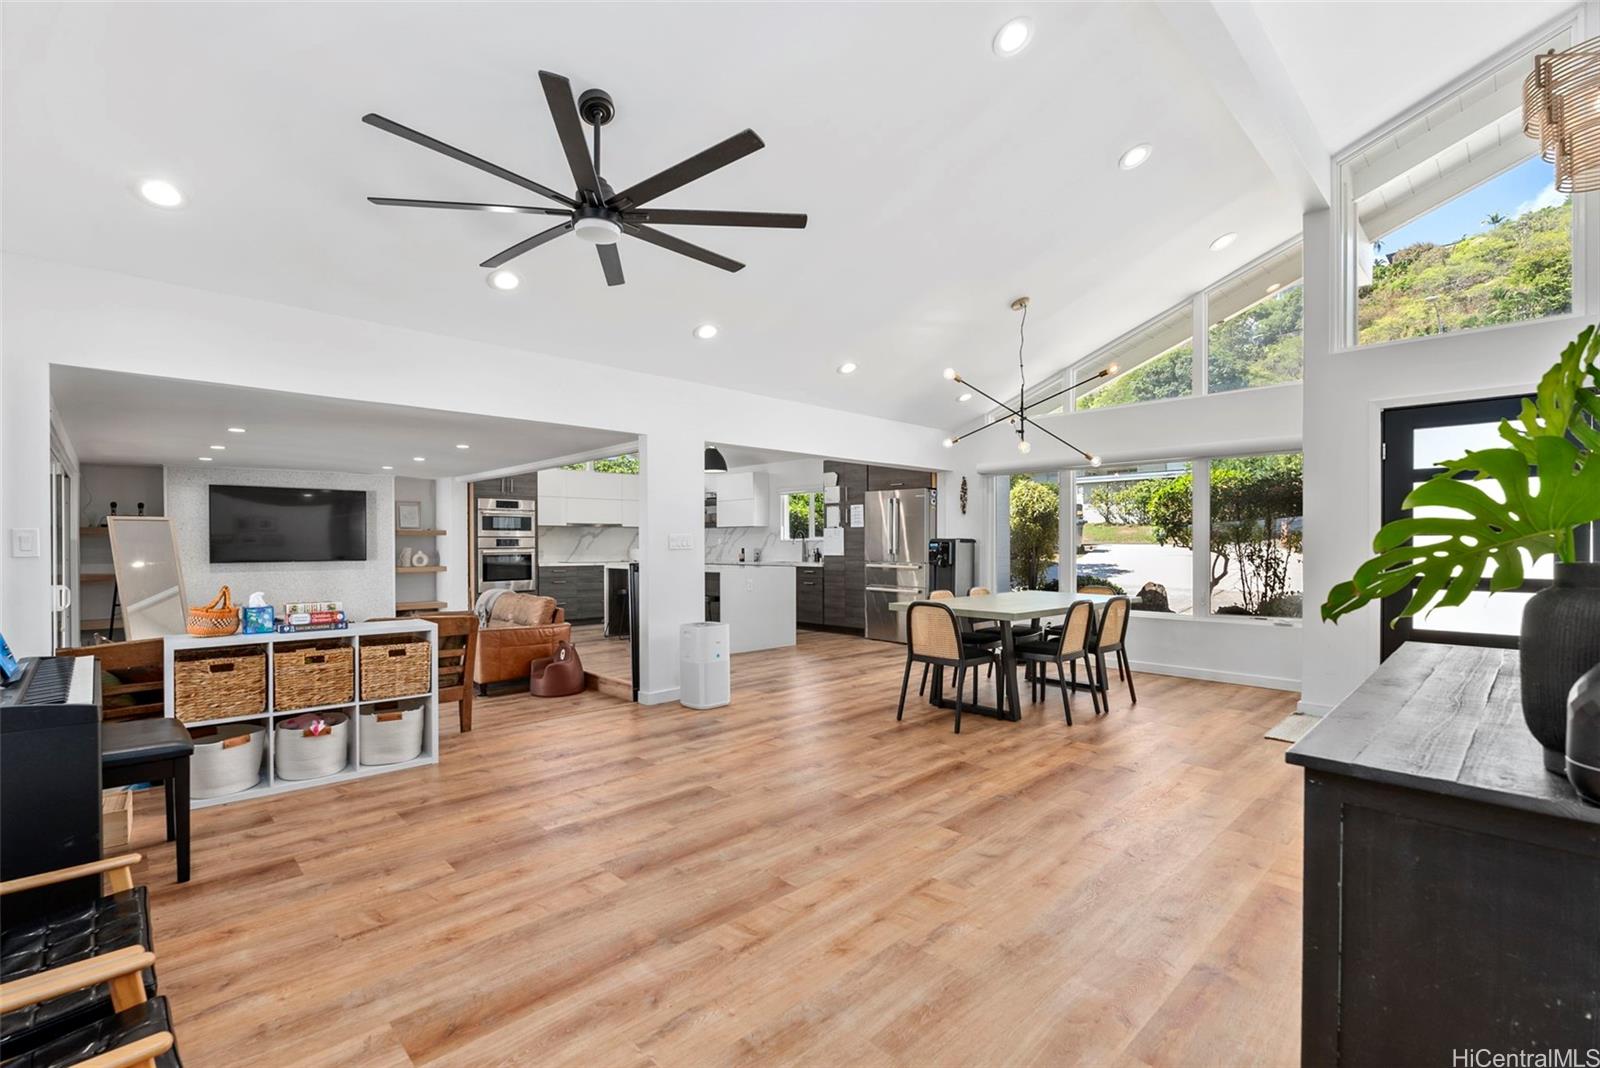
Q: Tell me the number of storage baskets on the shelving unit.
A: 6